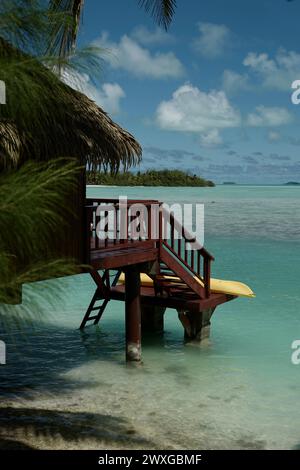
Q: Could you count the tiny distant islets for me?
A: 2